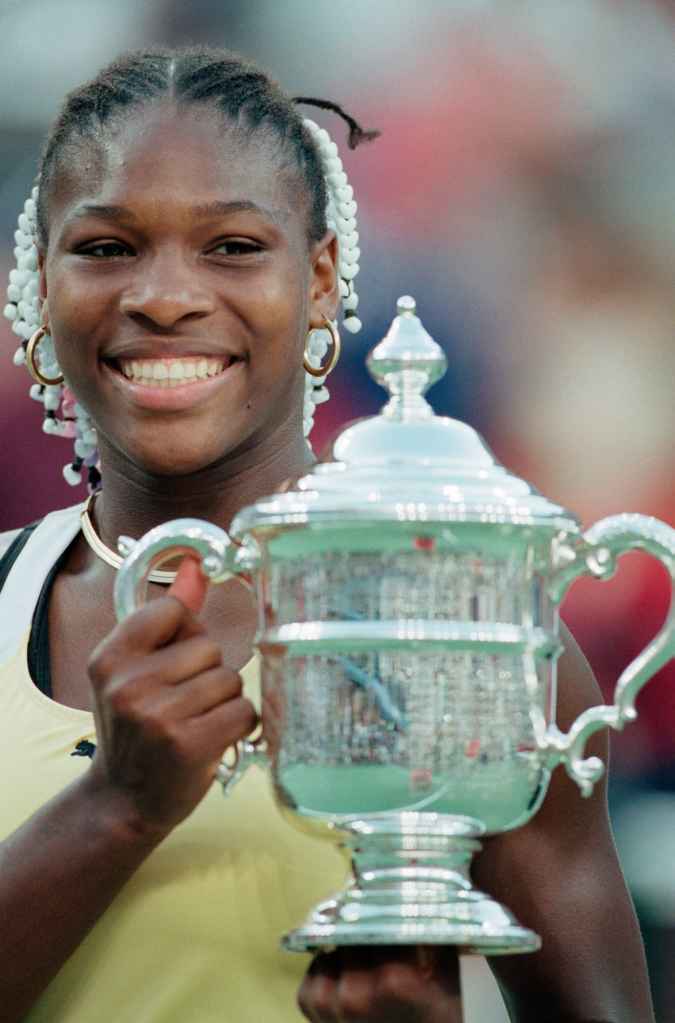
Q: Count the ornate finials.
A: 1